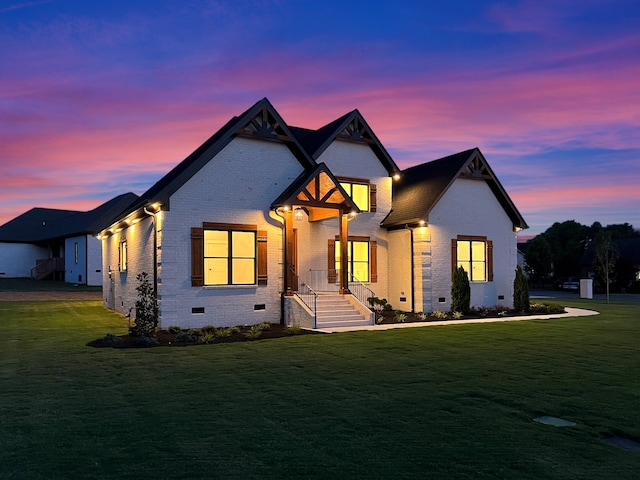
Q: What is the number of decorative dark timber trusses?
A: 4